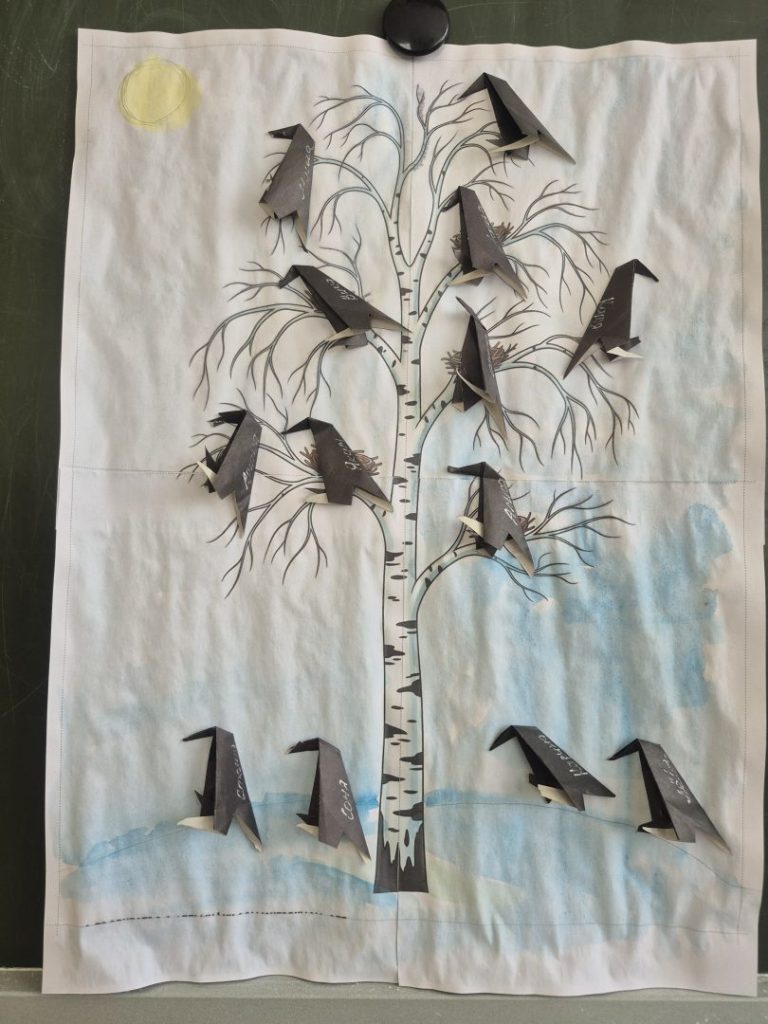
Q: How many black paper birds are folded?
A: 13